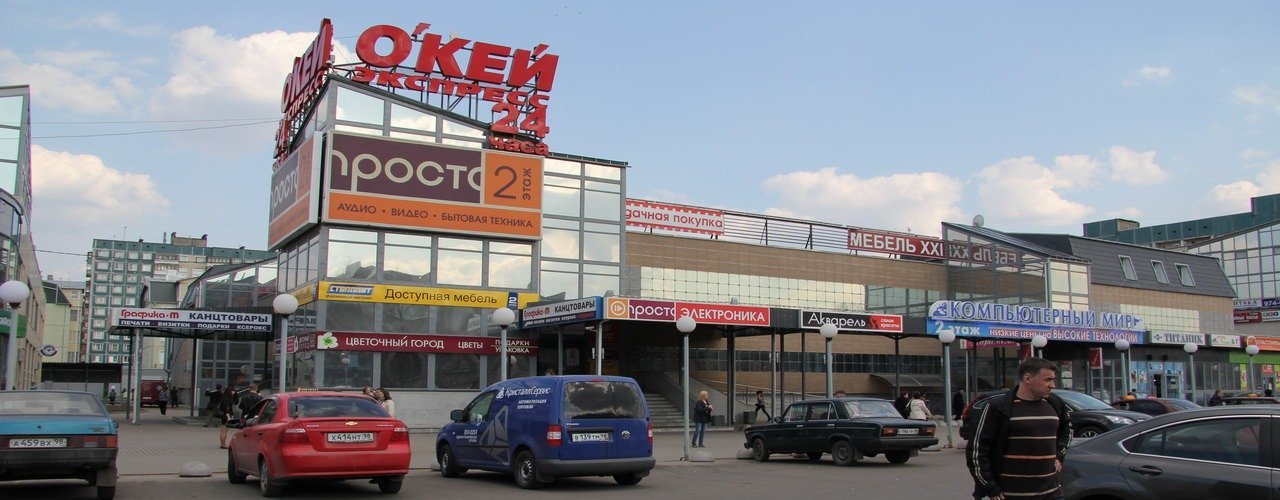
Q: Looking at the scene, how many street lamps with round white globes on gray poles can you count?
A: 10